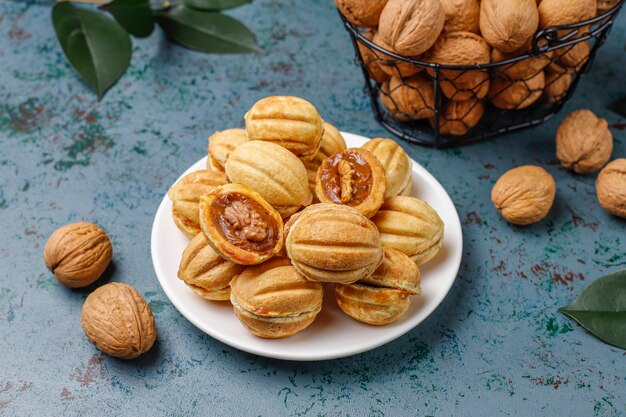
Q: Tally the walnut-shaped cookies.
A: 13